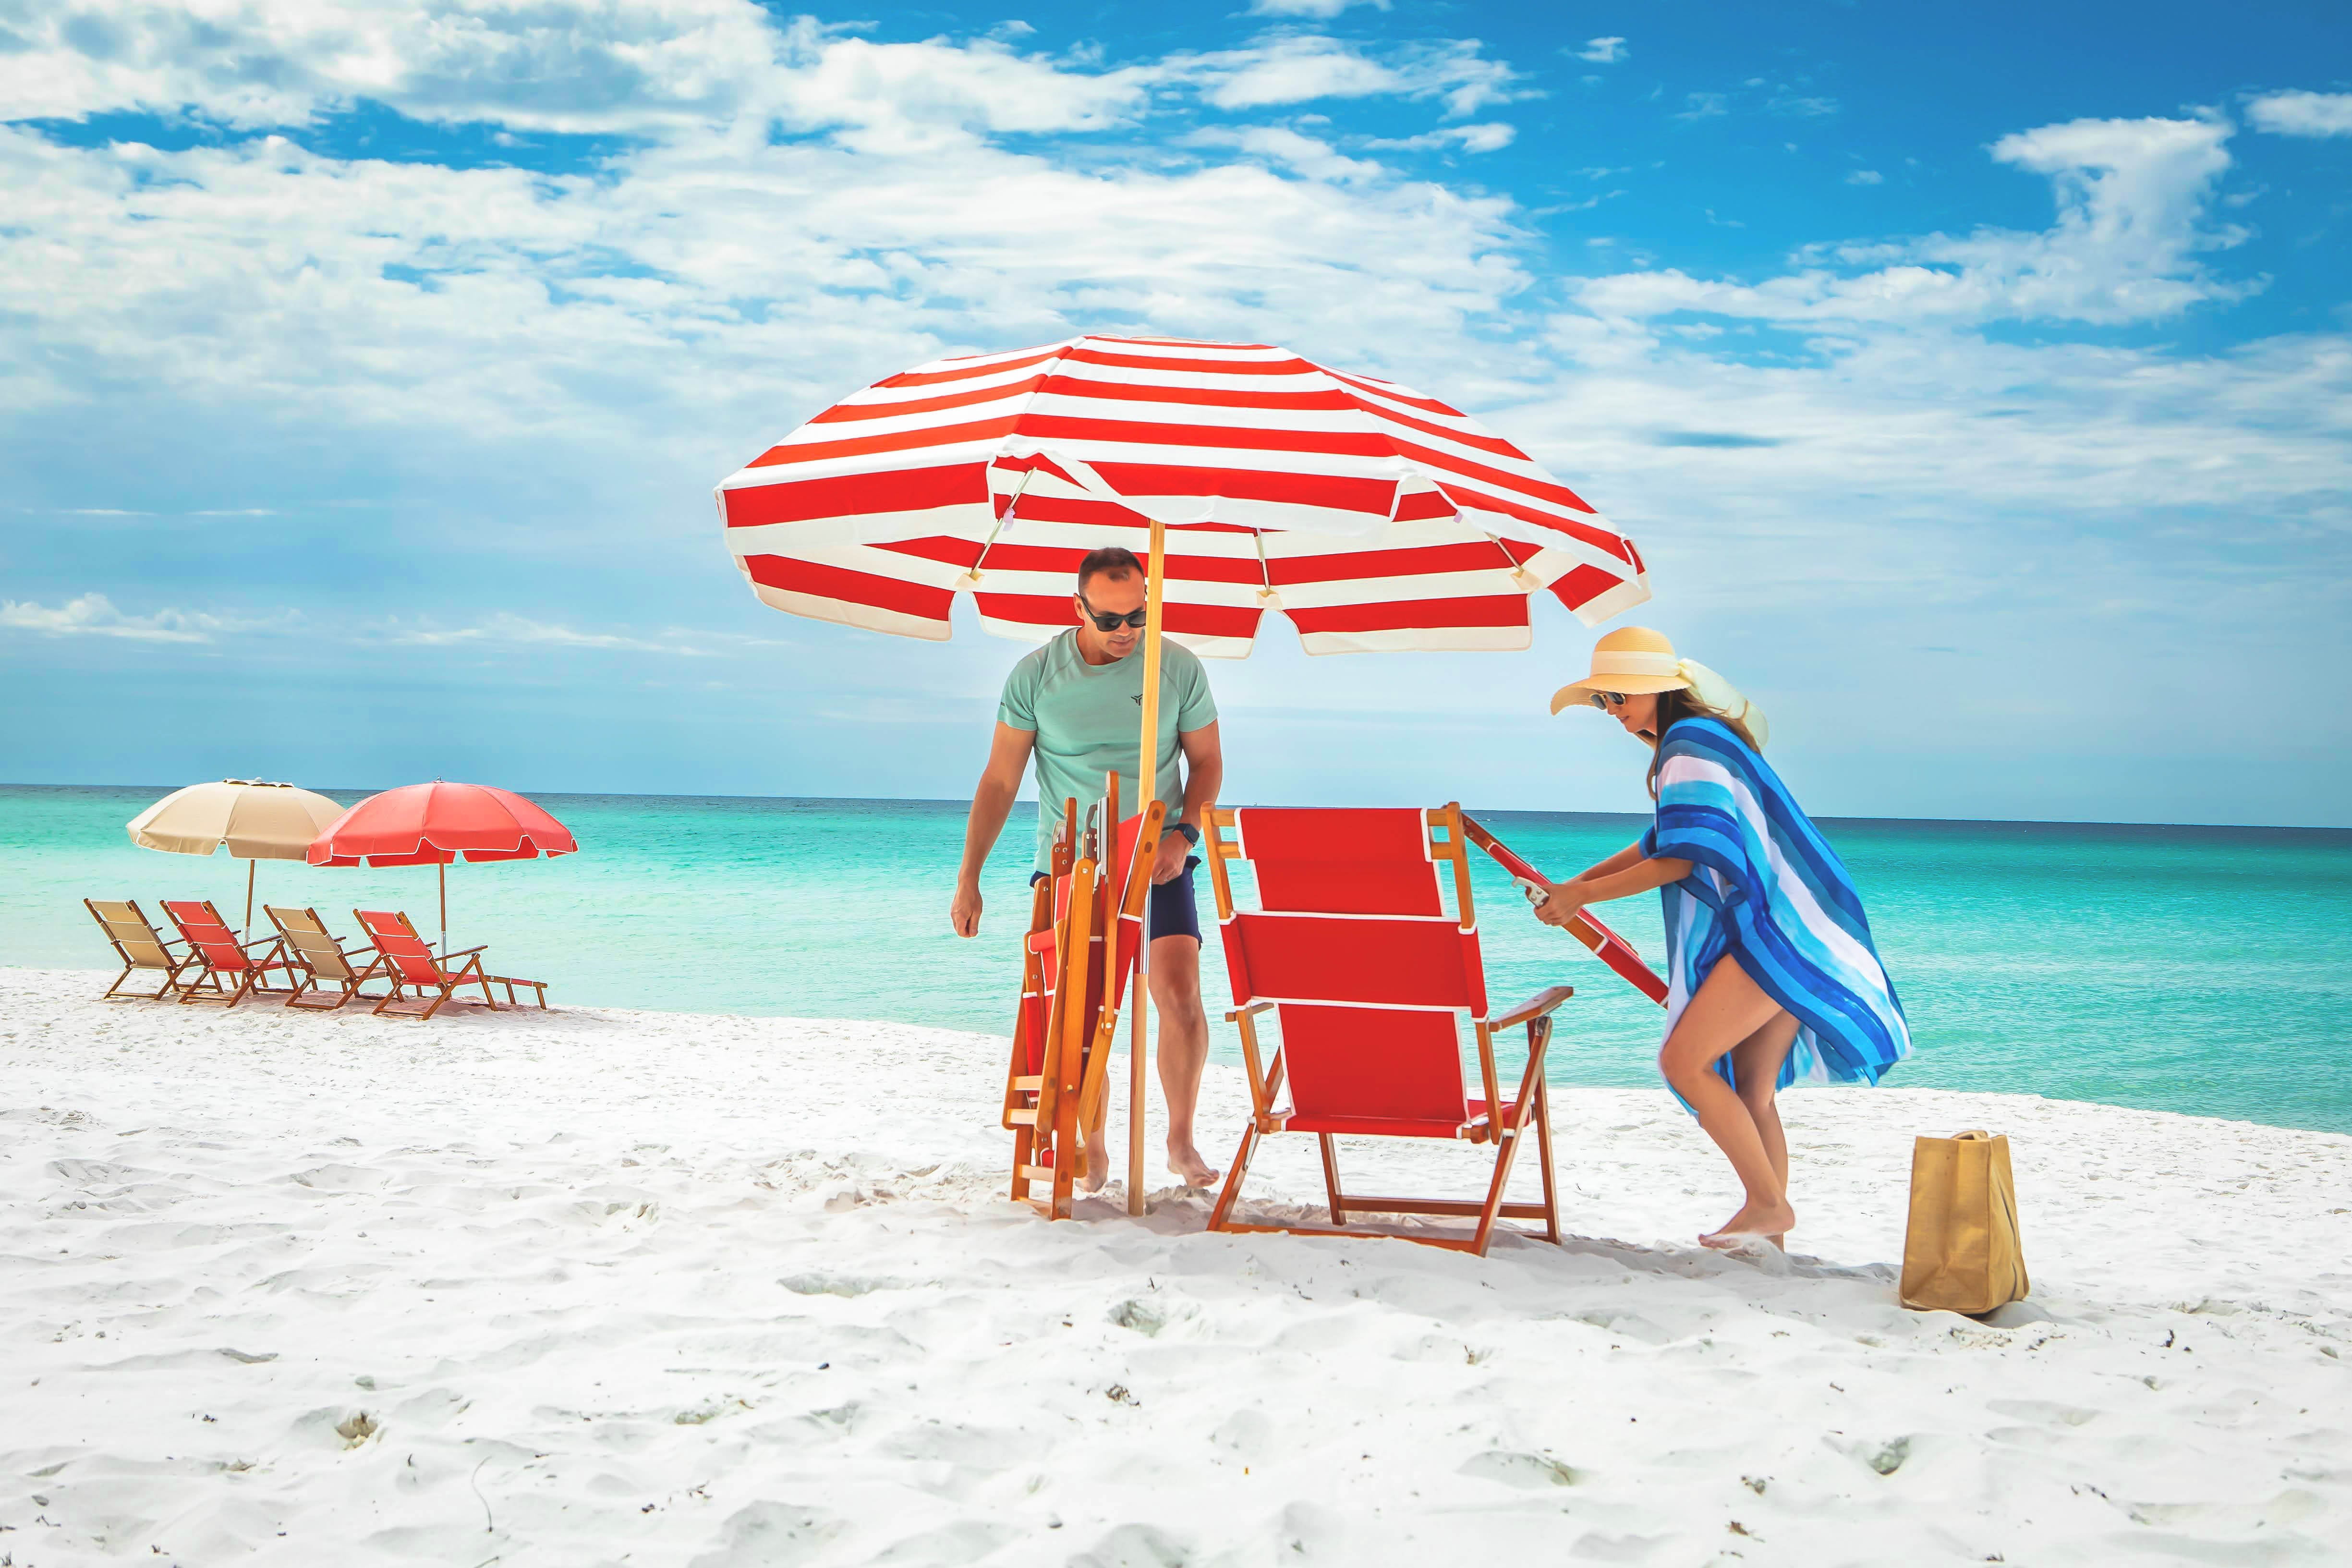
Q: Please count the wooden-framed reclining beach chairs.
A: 6